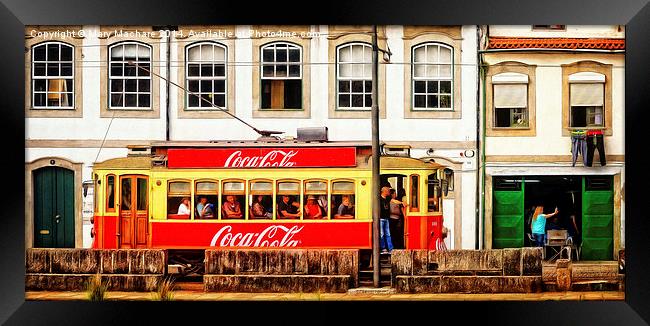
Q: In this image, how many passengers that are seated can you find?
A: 7